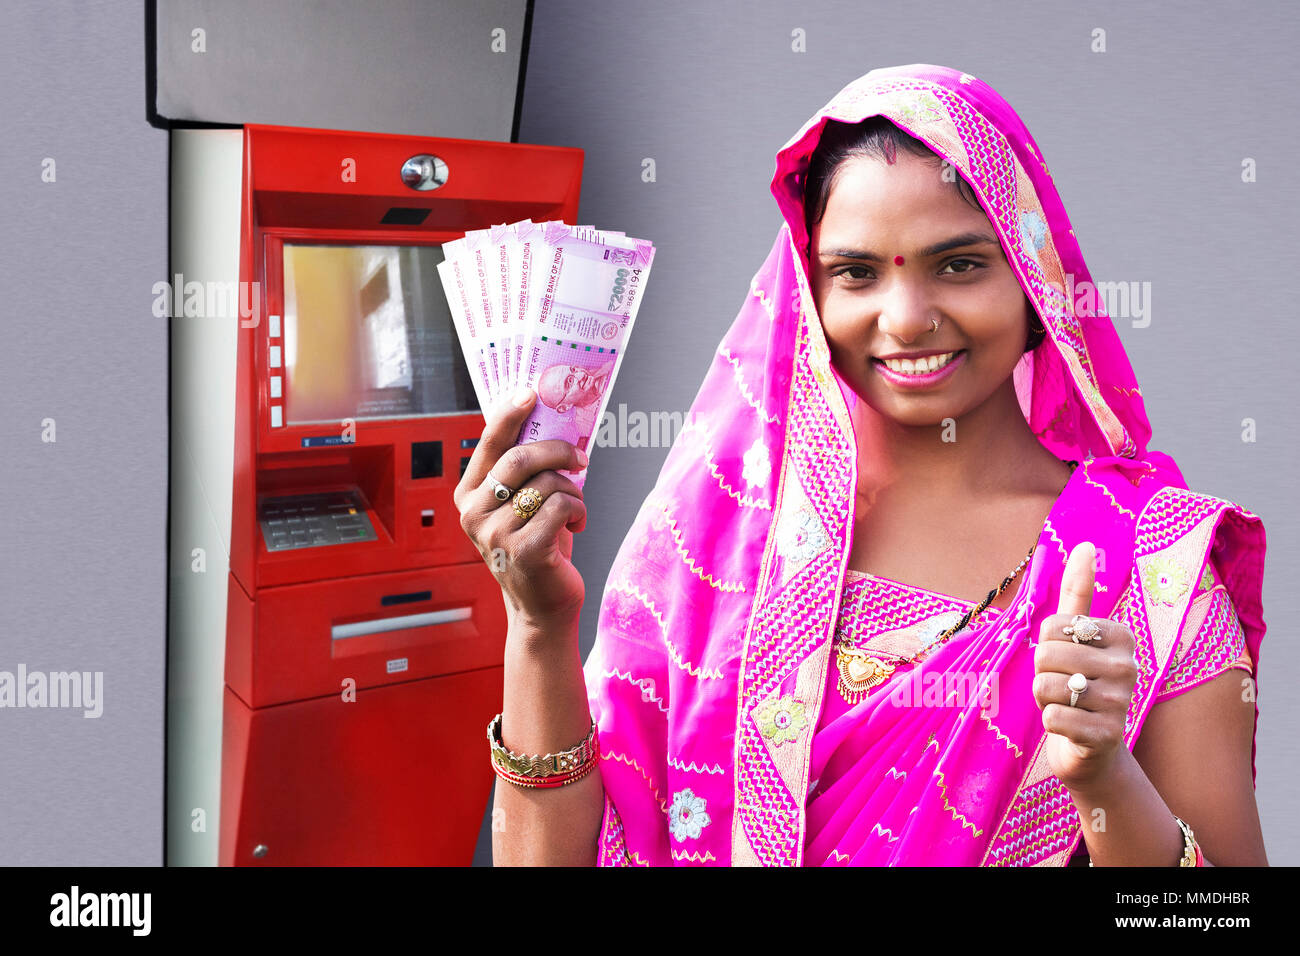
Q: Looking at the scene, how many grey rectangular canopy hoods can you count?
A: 1